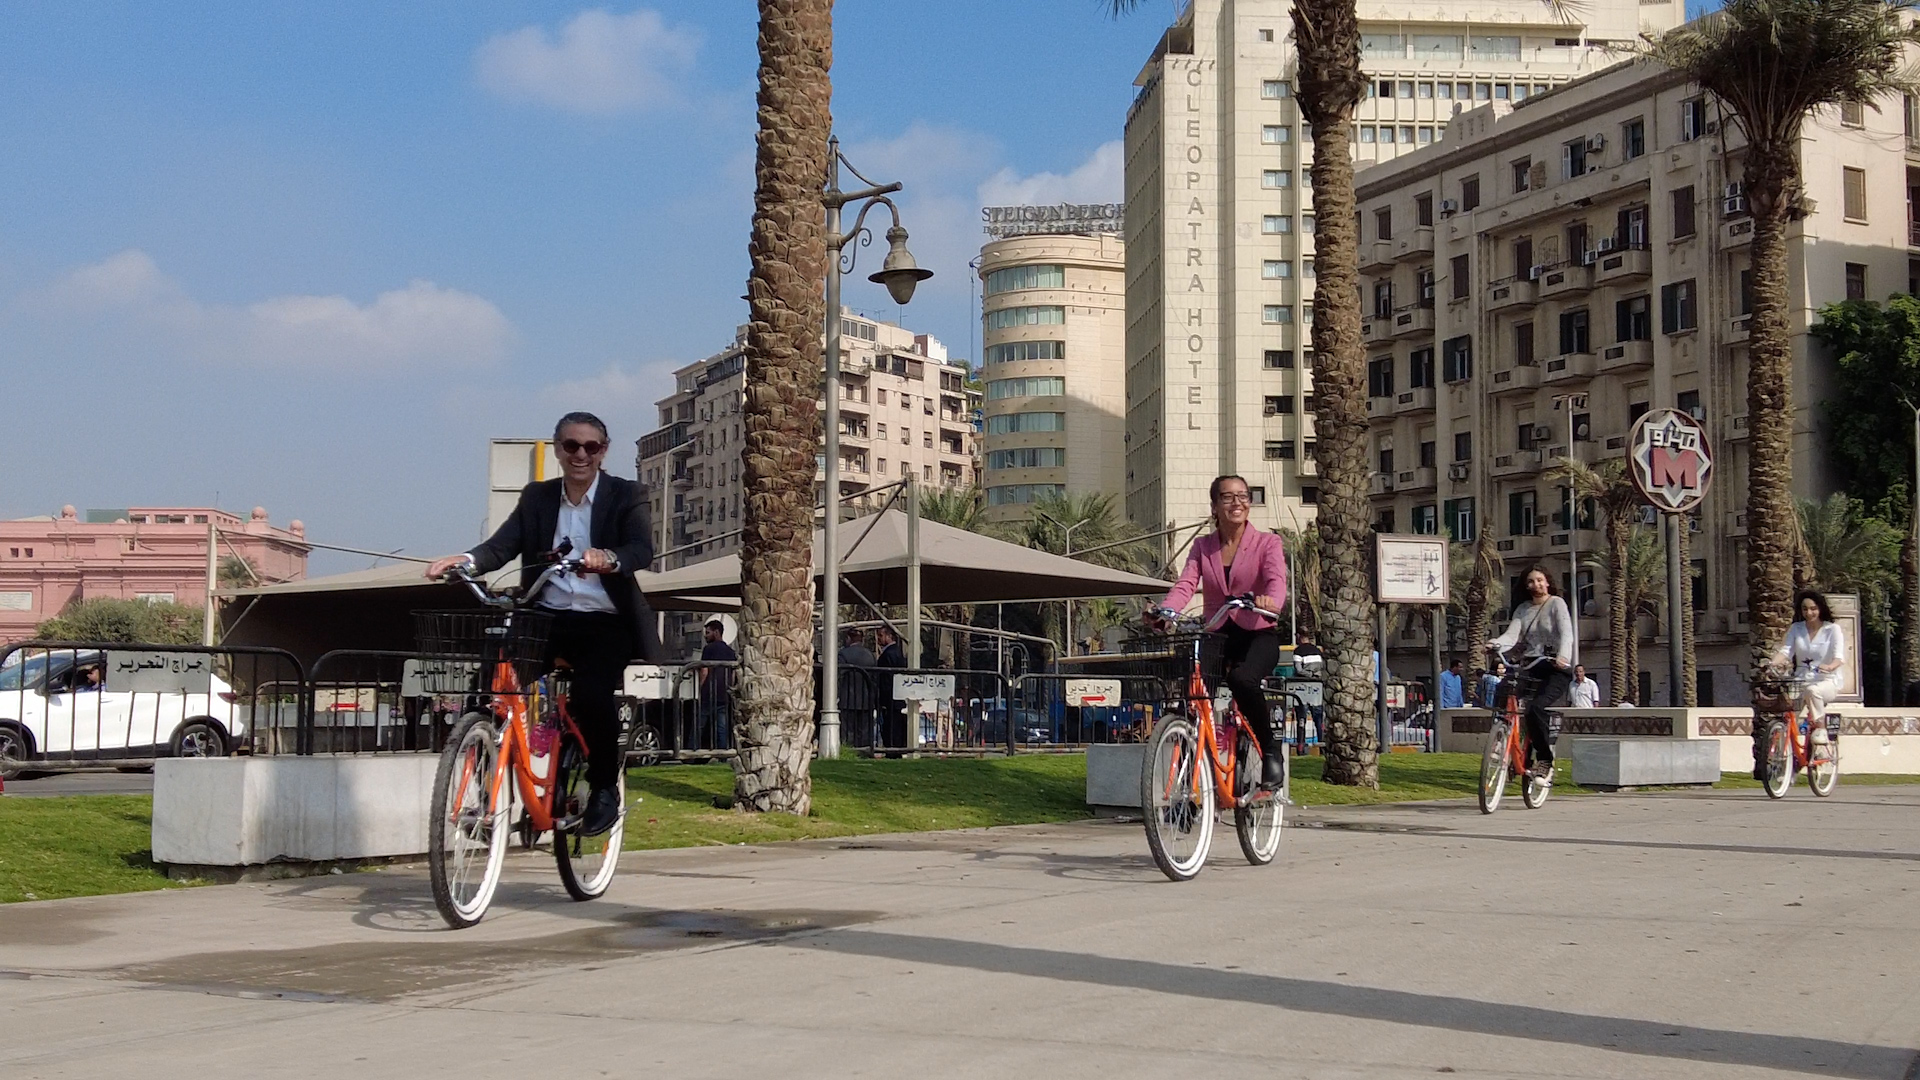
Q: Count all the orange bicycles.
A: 4